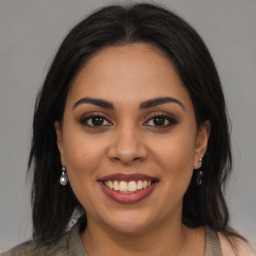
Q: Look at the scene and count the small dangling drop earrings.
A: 2